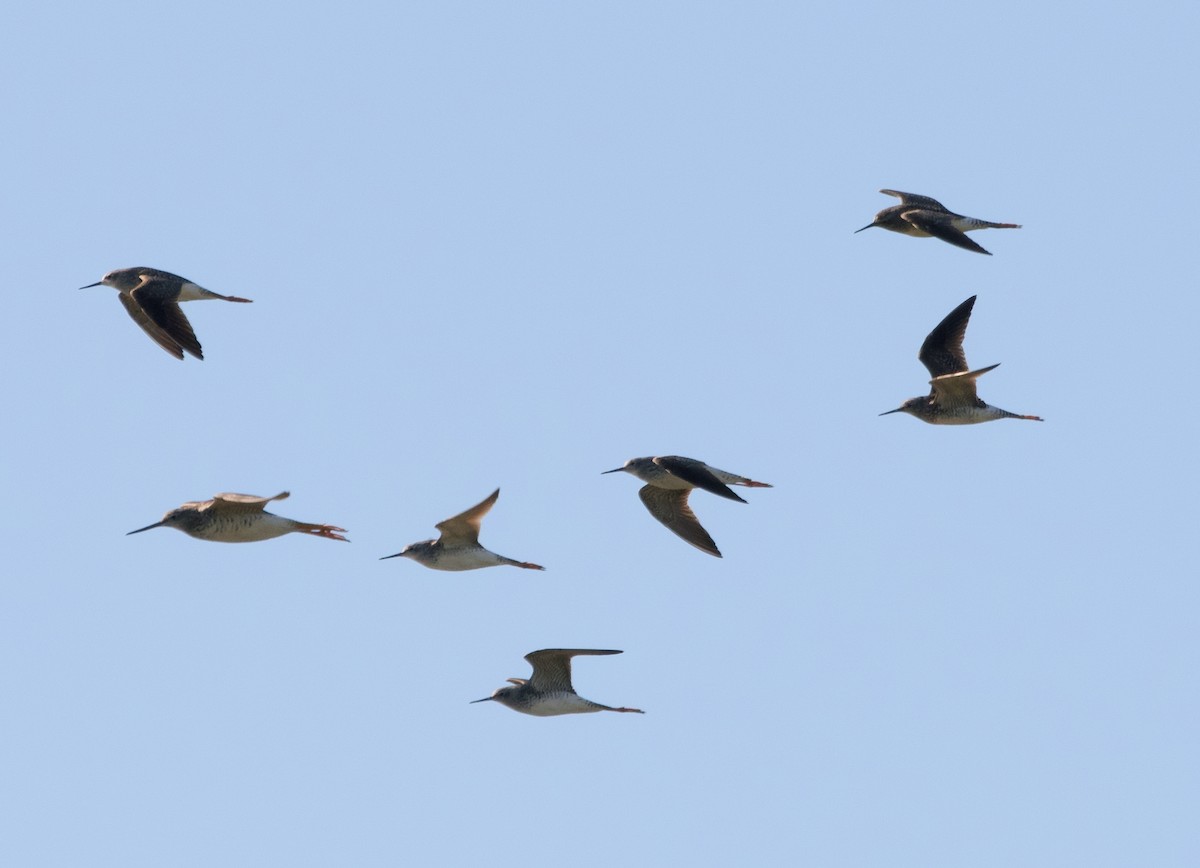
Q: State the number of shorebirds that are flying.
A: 7